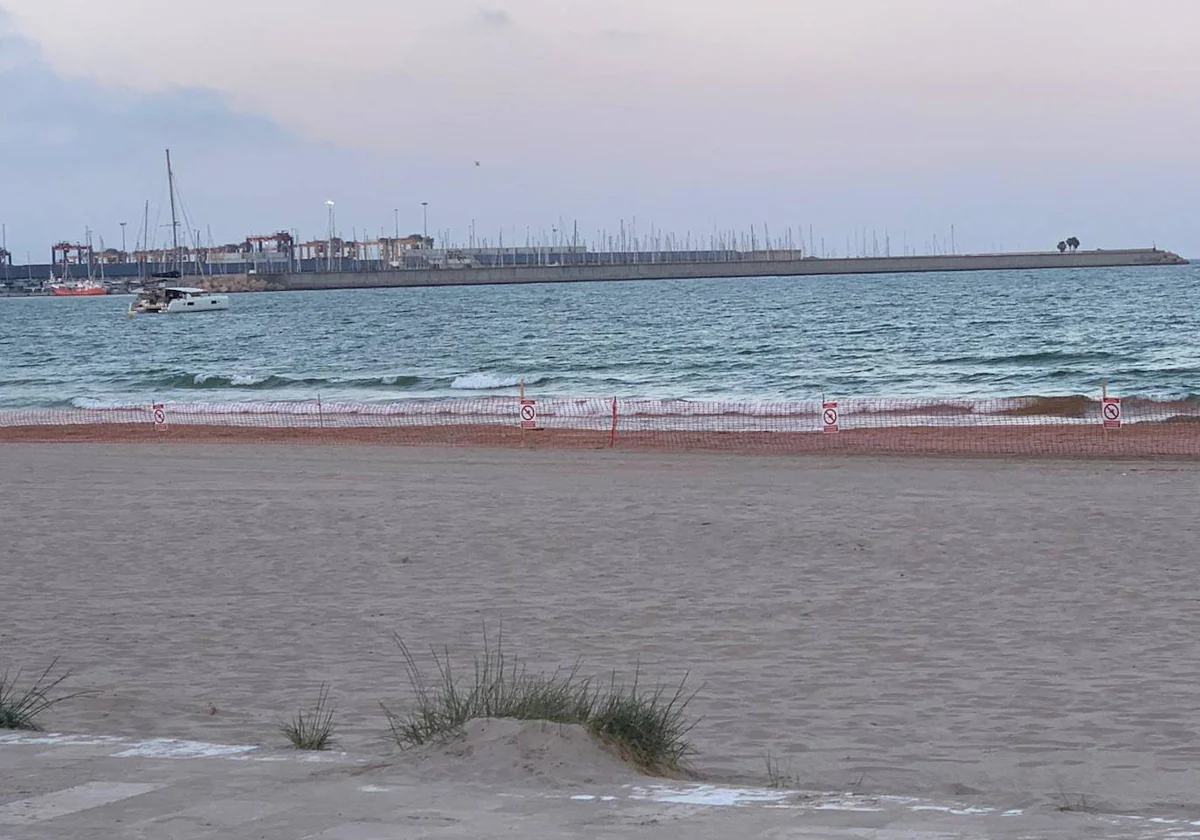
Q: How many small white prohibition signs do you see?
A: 4